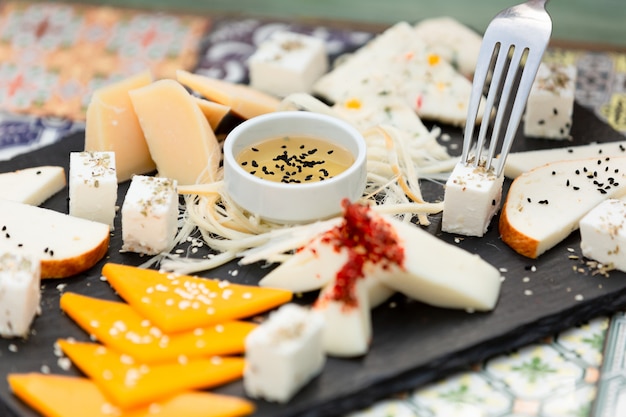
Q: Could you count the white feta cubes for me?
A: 8